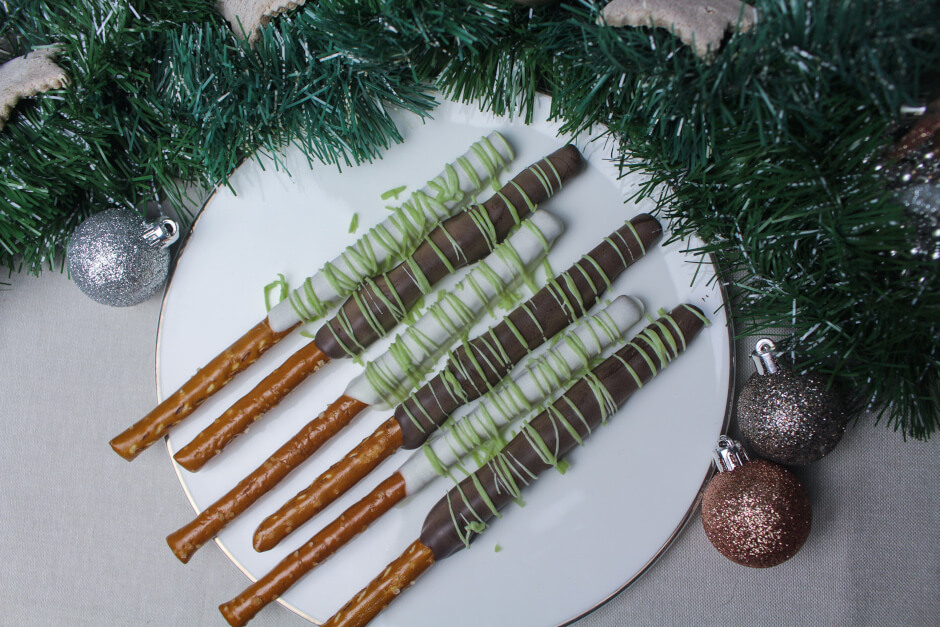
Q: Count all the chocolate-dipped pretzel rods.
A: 6